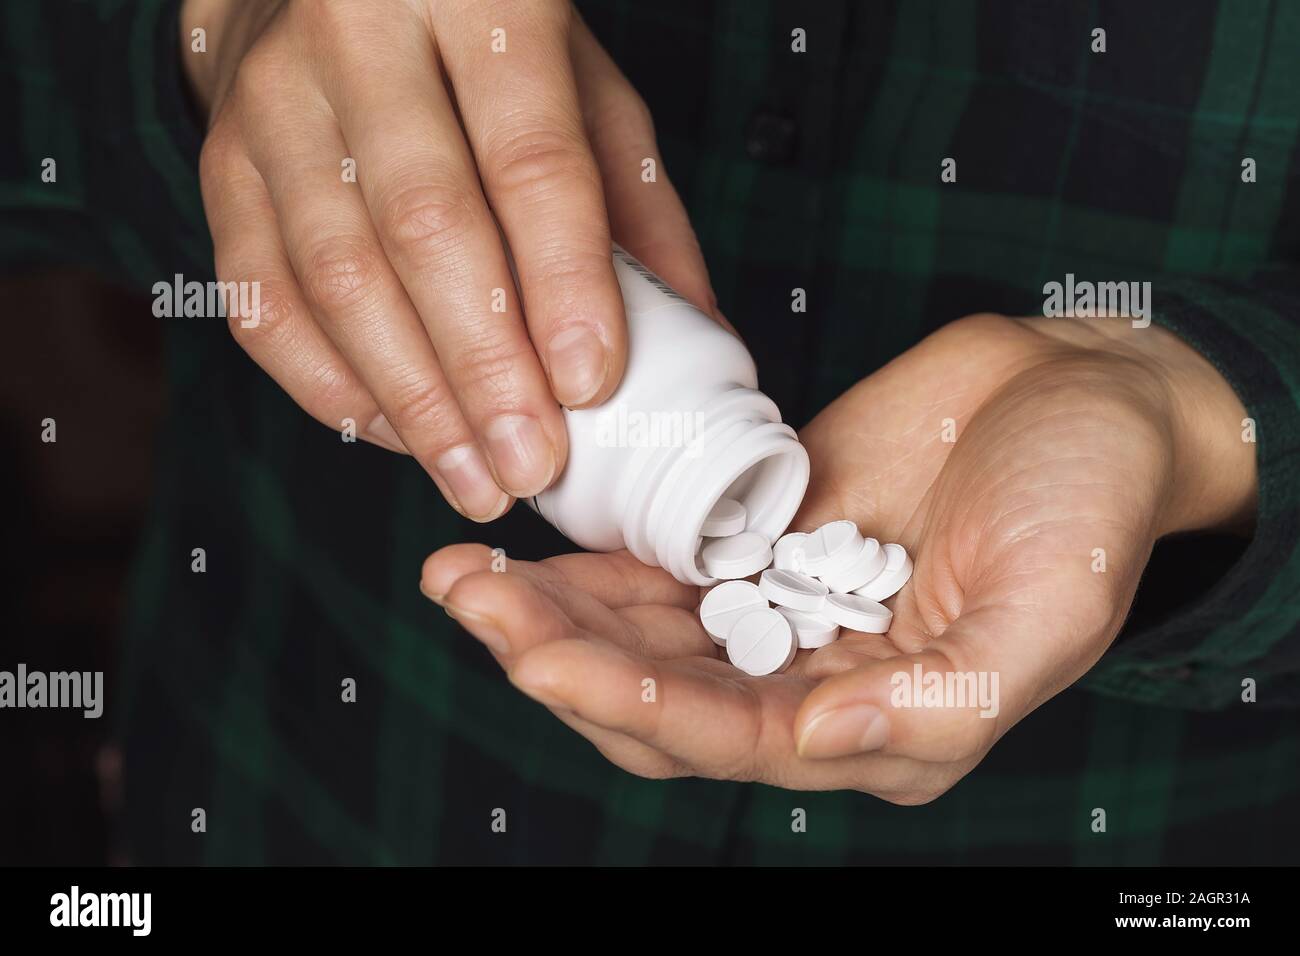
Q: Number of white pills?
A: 11